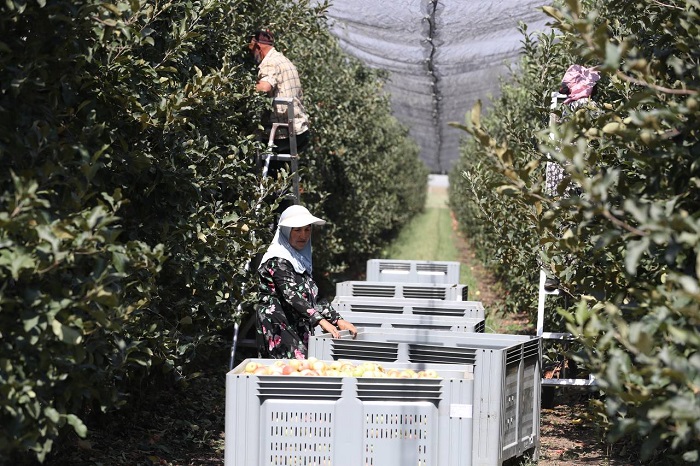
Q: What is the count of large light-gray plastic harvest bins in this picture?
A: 6